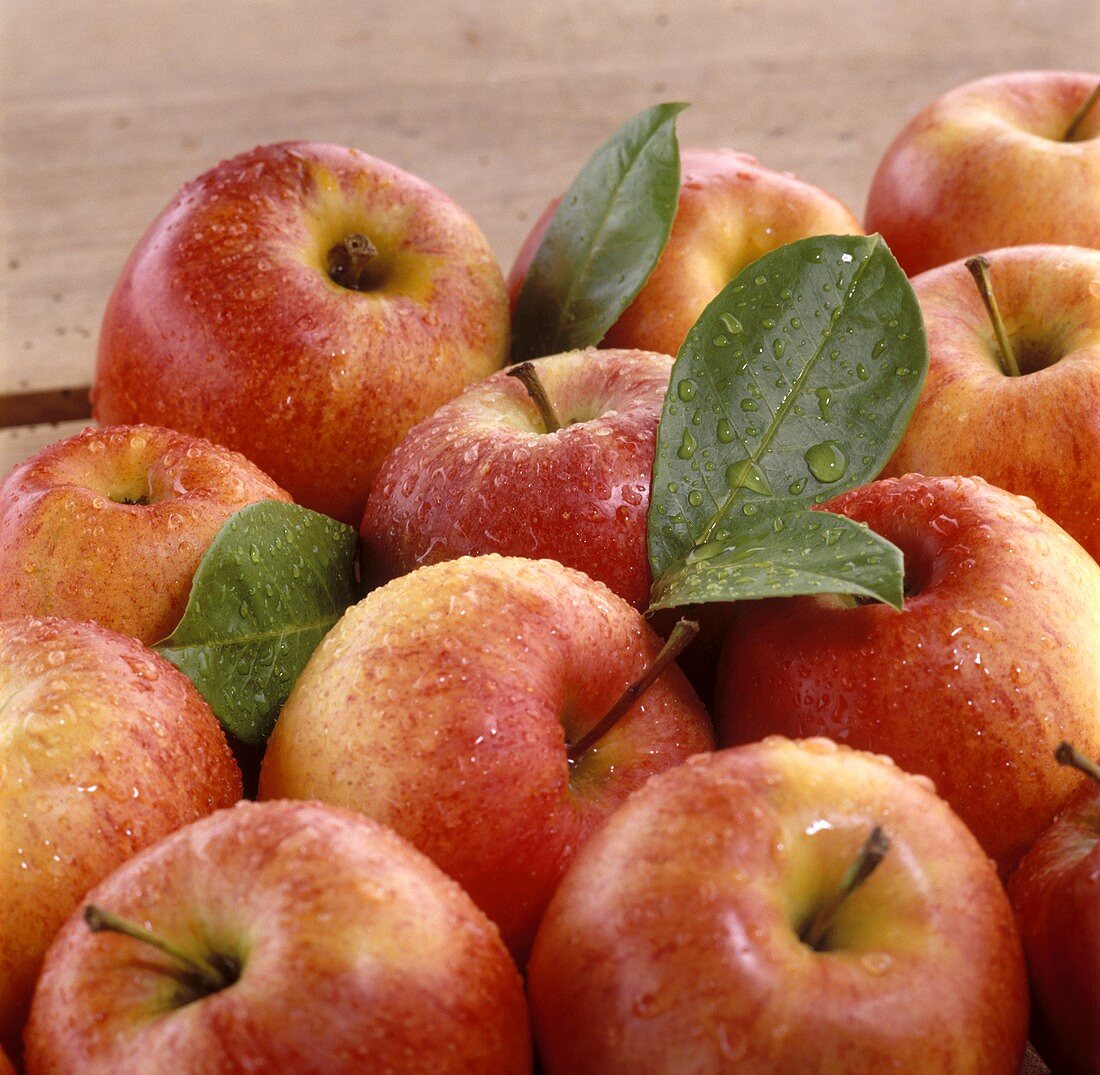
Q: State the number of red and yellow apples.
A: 12